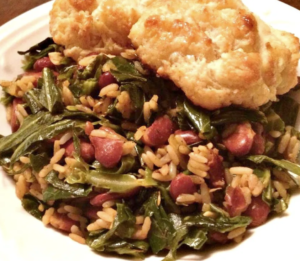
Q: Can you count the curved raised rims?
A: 1